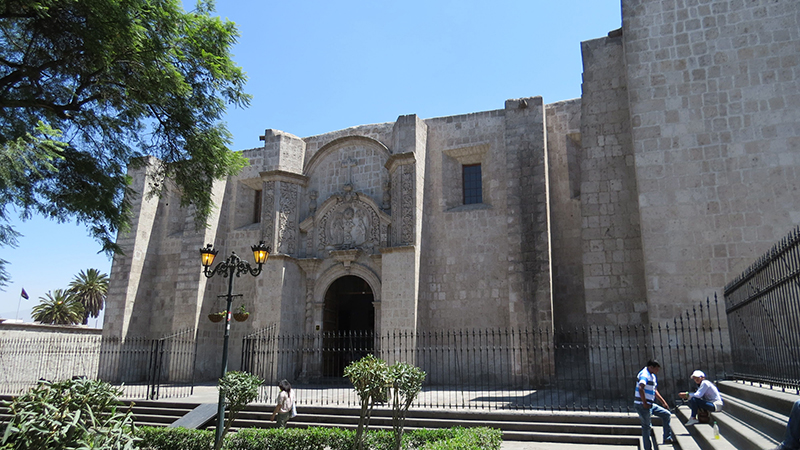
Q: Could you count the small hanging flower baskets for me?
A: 2